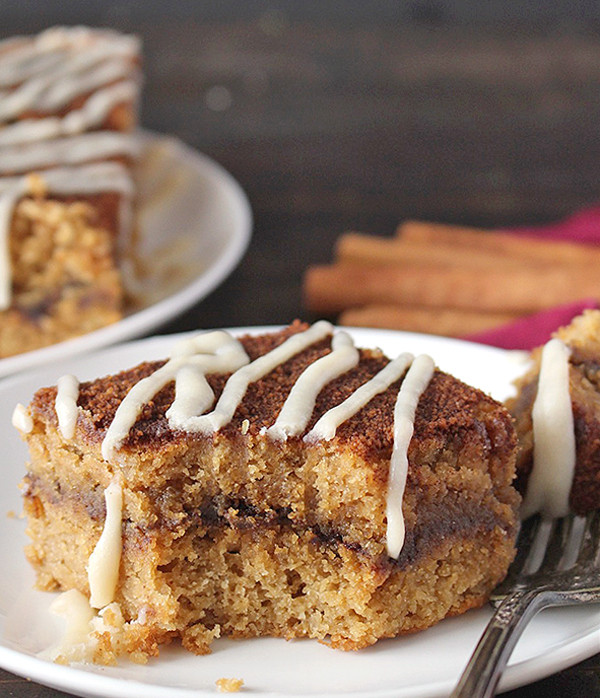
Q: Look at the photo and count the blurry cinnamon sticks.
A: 4